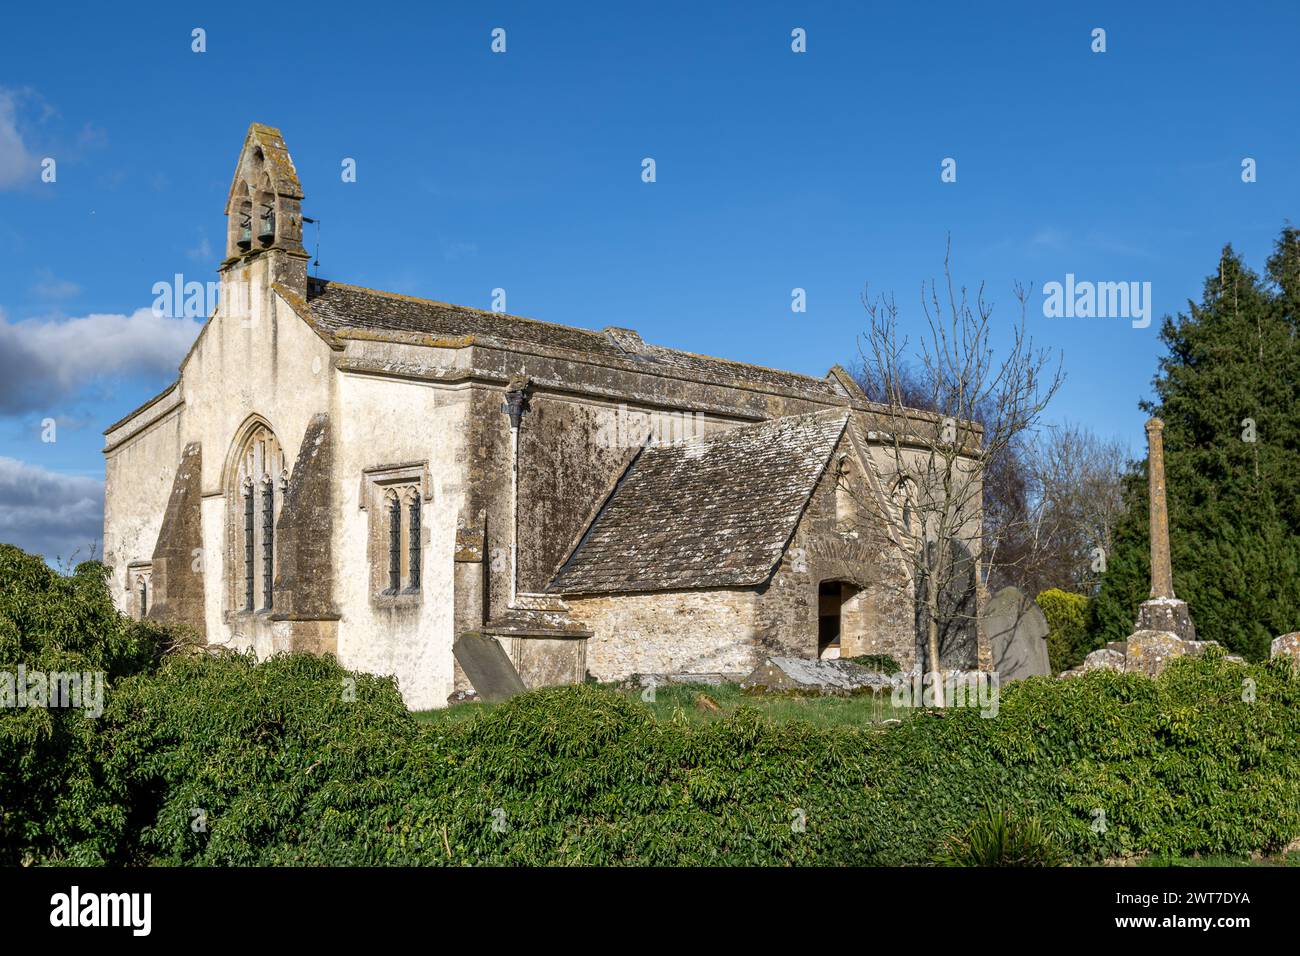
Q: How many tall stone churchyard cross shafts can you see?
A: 1